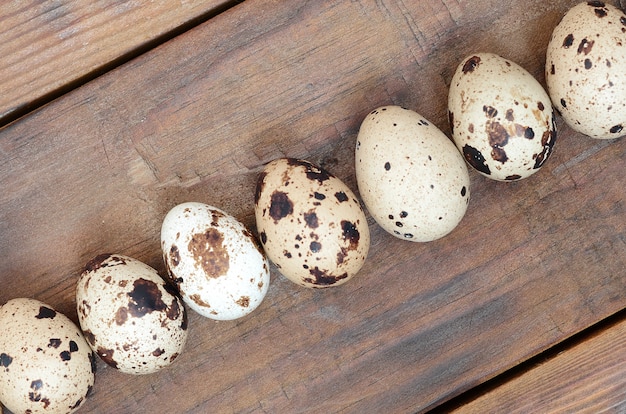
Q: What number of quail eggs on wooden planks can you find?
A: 7